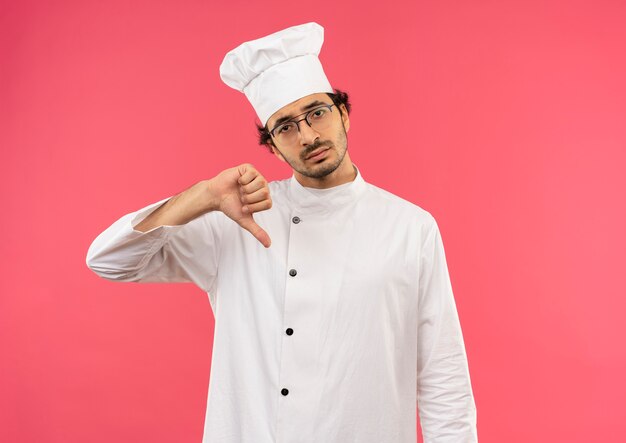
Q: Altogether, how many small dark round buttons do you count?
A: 4